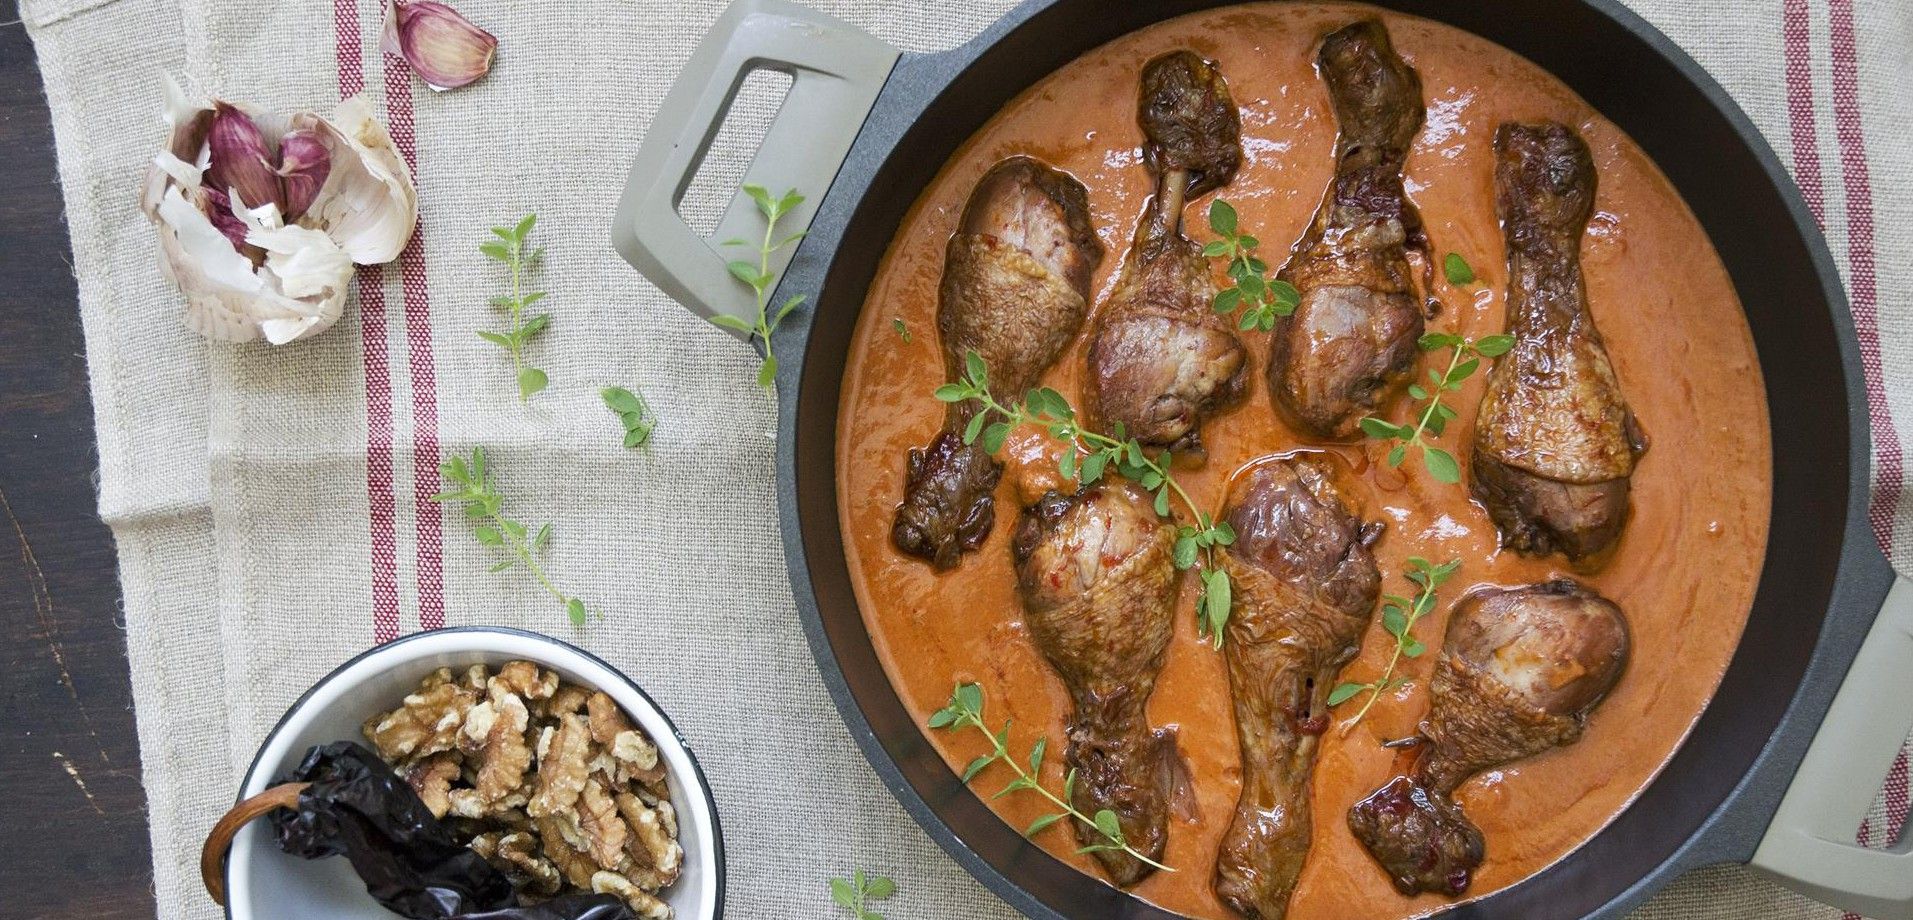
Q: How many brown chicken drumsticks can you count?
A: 7